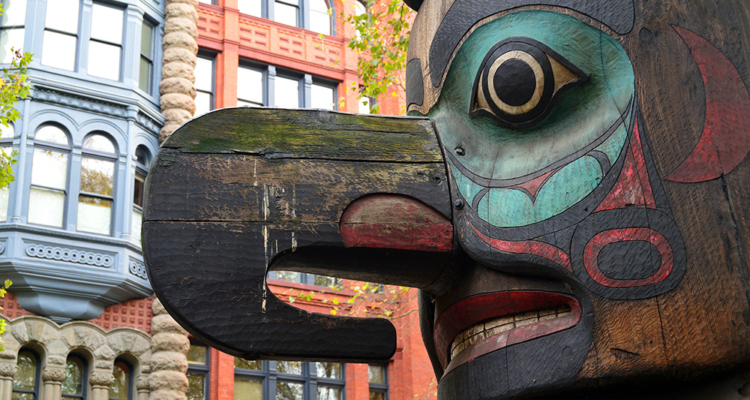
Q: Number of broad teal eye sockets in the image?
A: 1